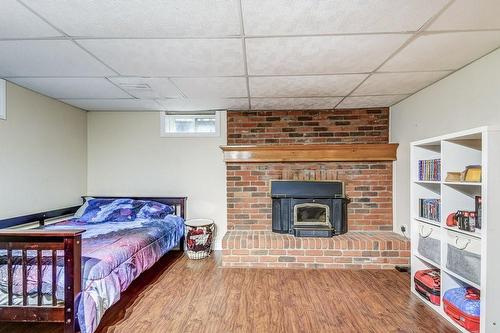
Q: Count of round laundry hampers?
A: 1